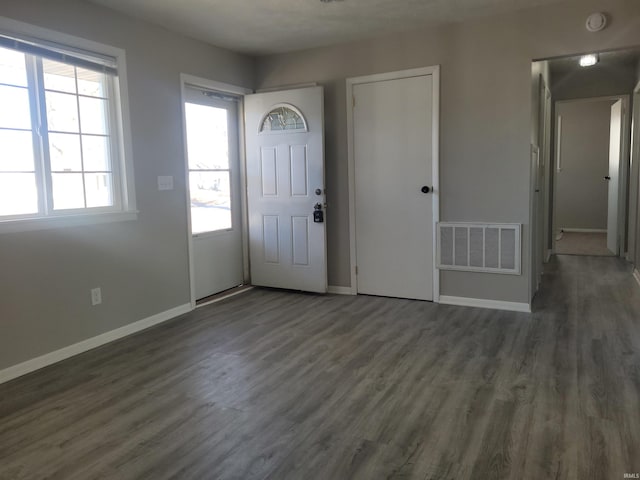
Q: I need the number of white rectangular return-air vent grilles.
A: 1